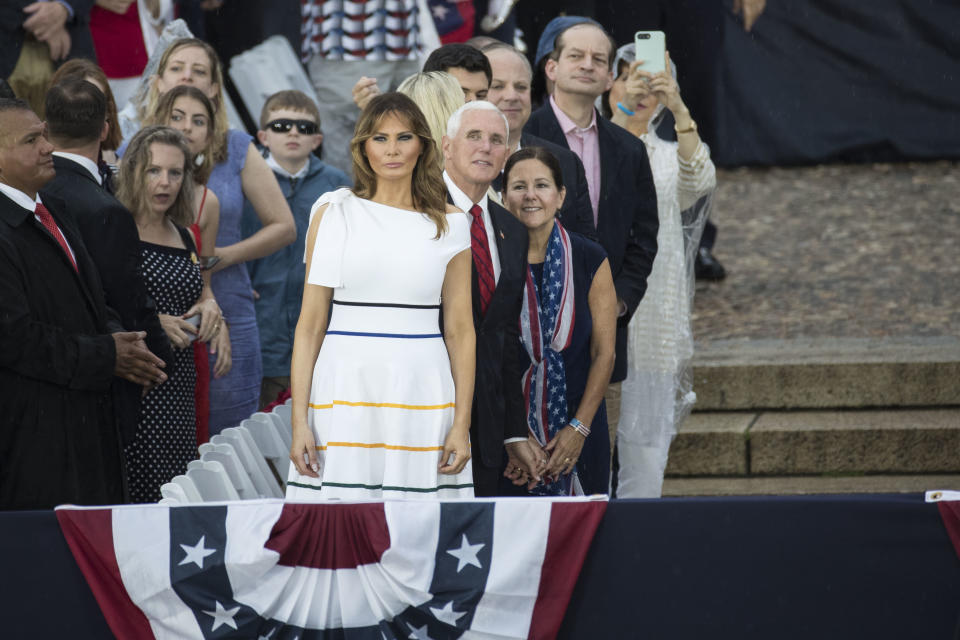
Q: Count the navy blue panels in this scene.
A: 2